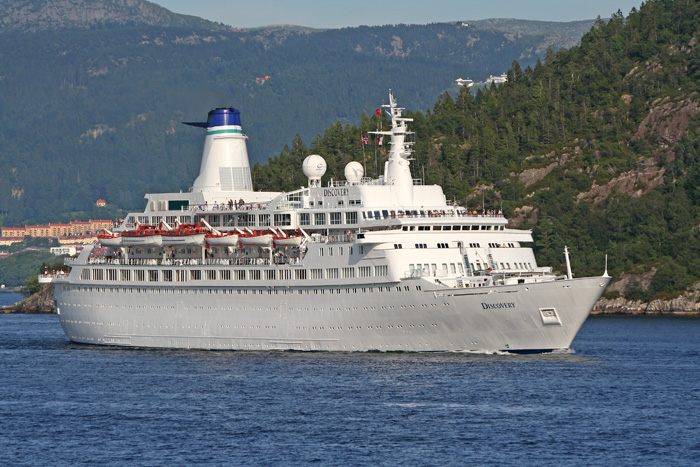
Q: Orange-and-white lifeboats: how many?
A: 6